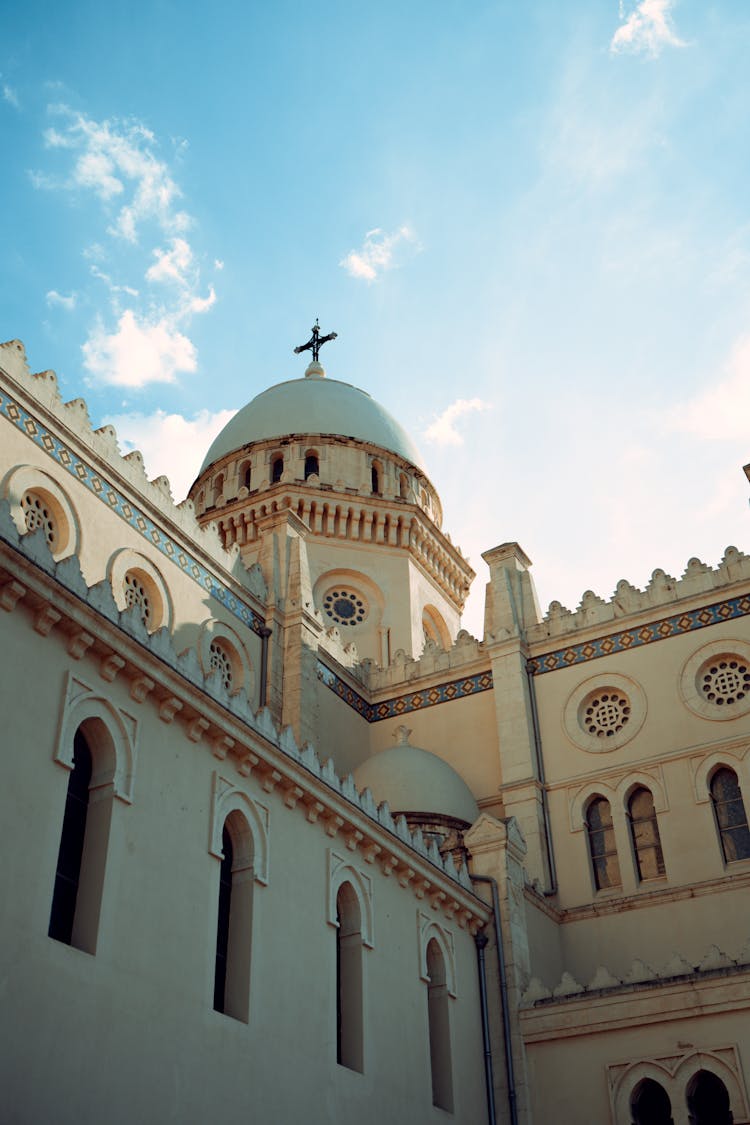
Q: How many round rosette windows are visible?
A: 6